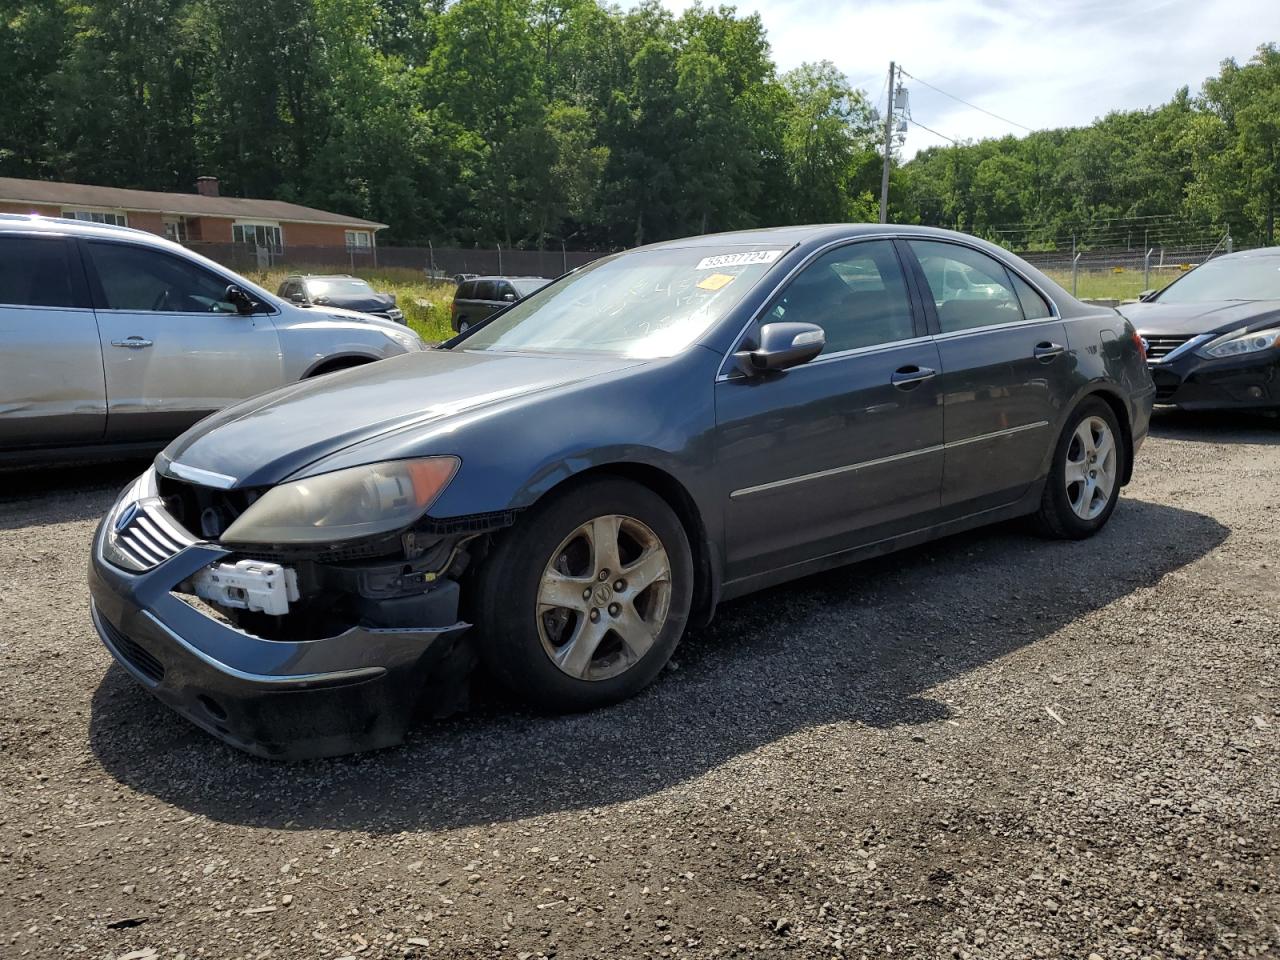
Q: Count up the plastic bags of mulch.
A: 0